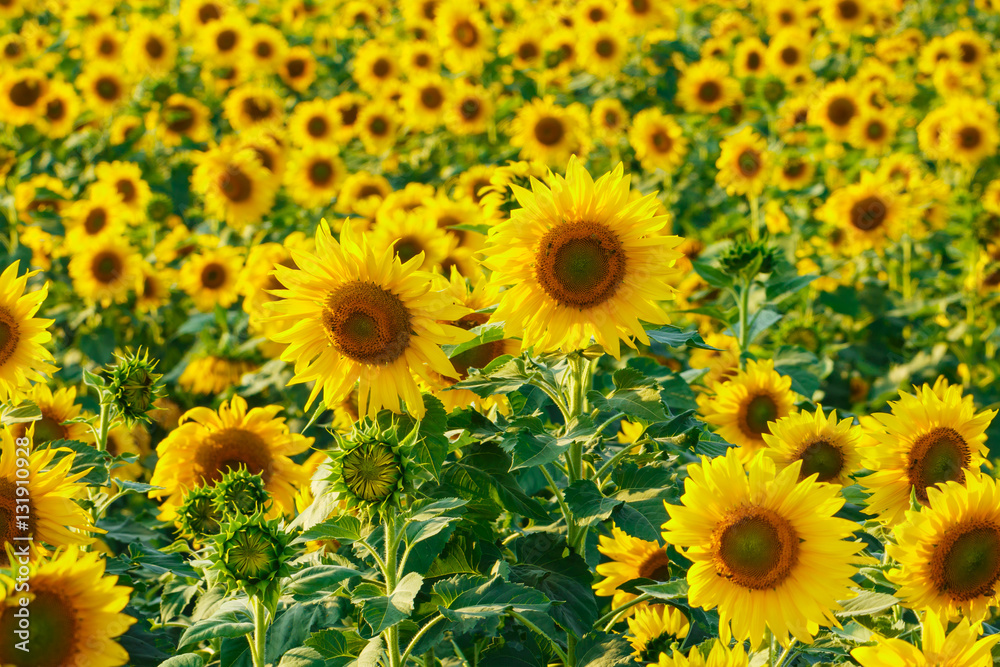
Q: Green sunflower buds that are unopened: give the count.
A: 6